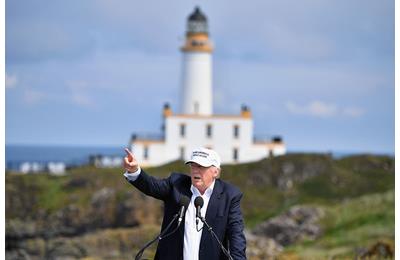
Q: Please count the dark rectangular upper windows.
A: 3